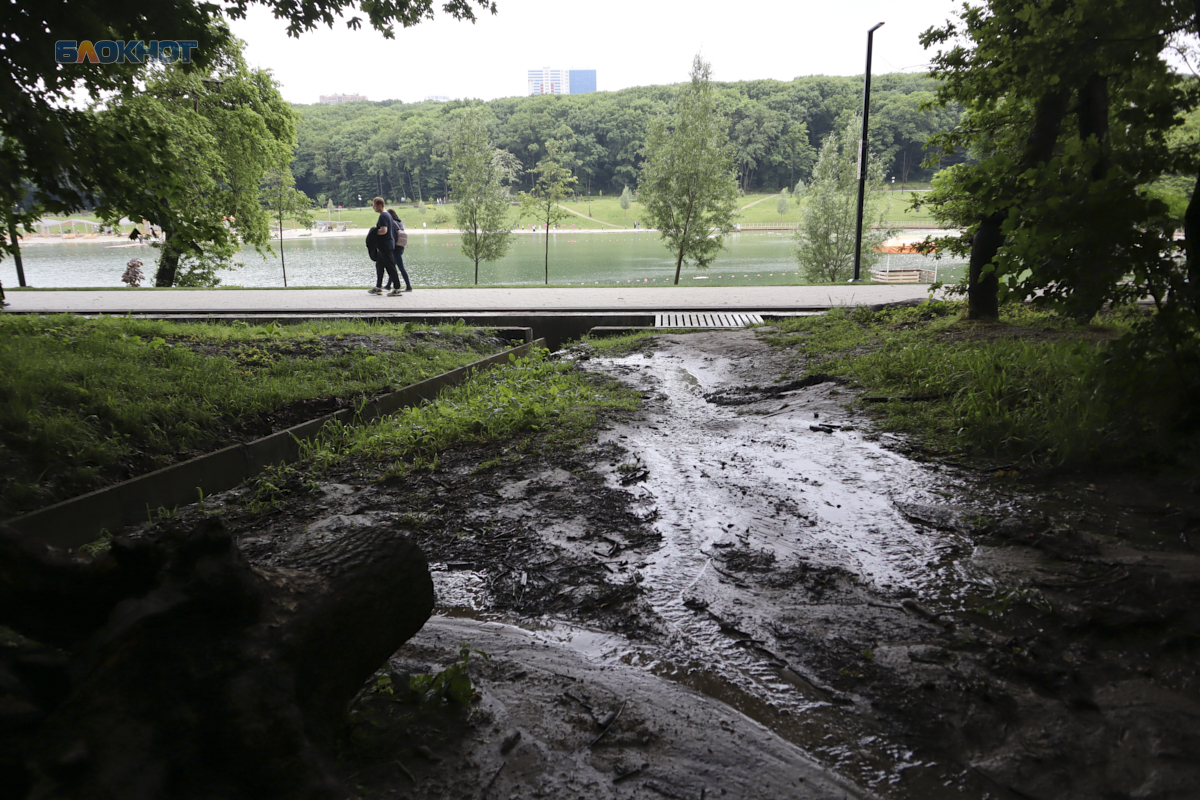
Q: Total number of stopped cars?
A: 0